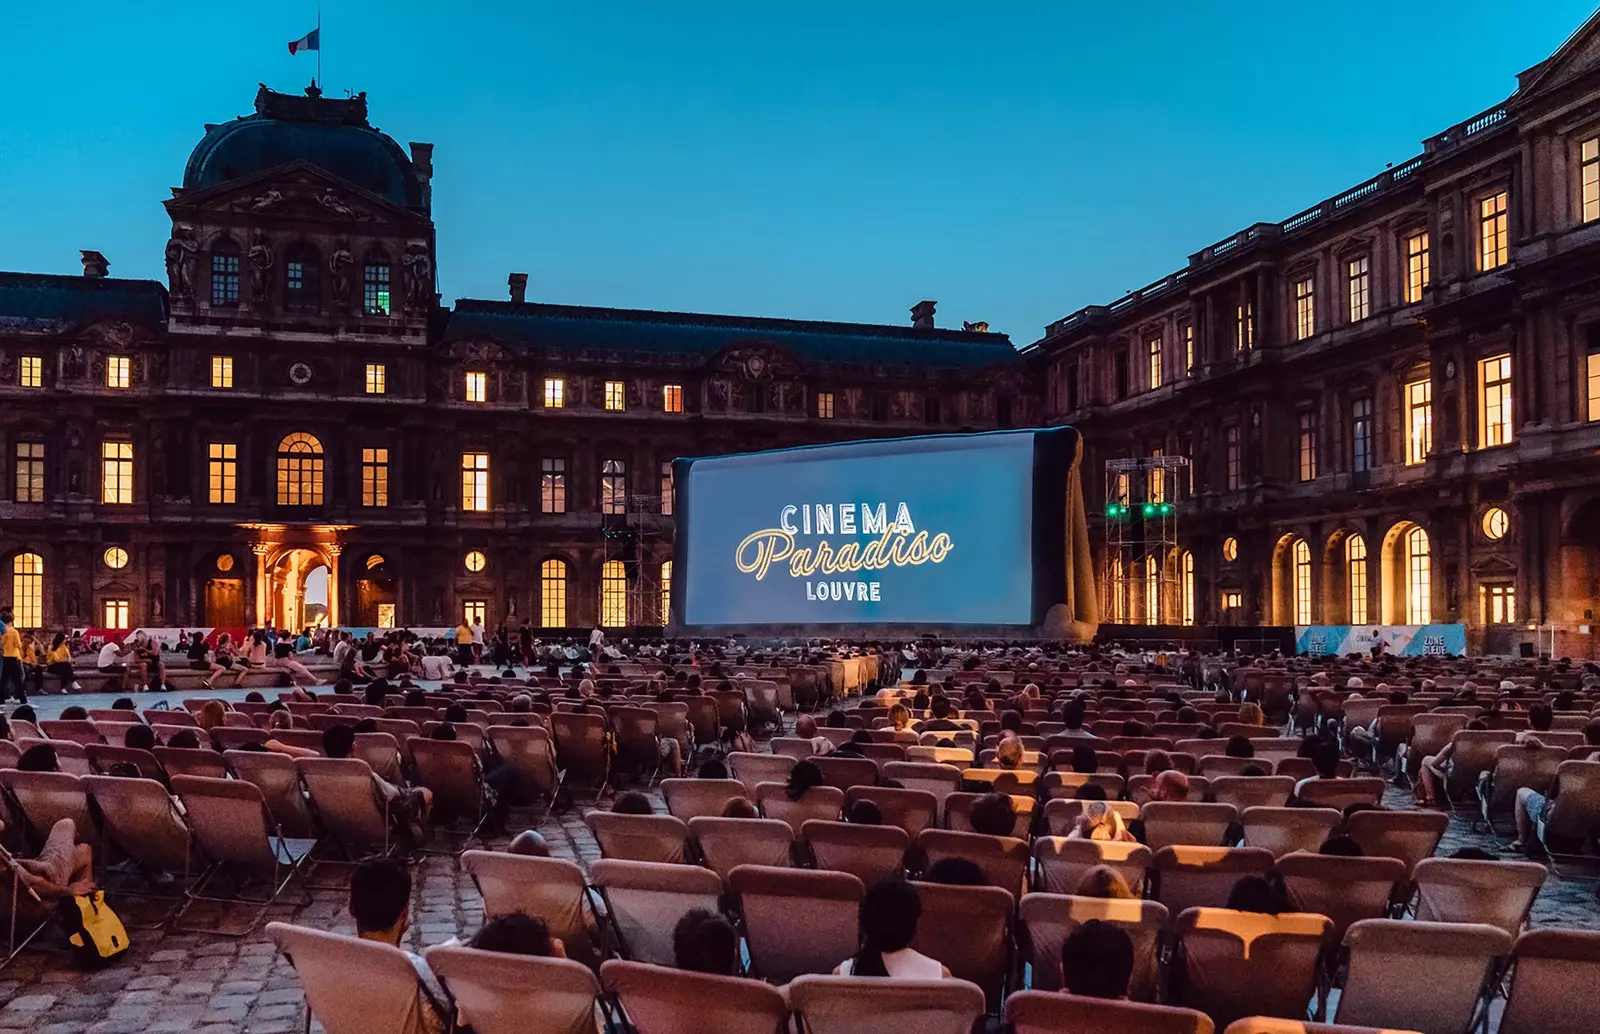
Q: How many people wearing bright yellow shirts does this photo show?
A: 4